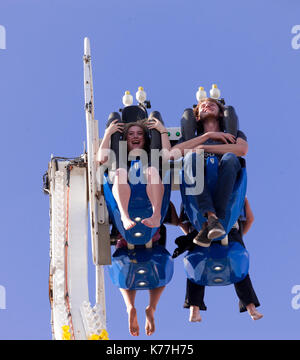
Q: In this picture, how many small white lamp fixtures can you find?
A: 4